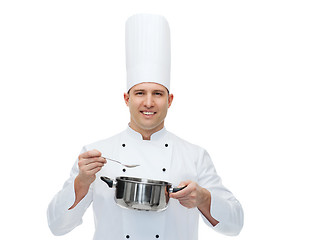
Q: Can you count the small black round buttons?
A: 6